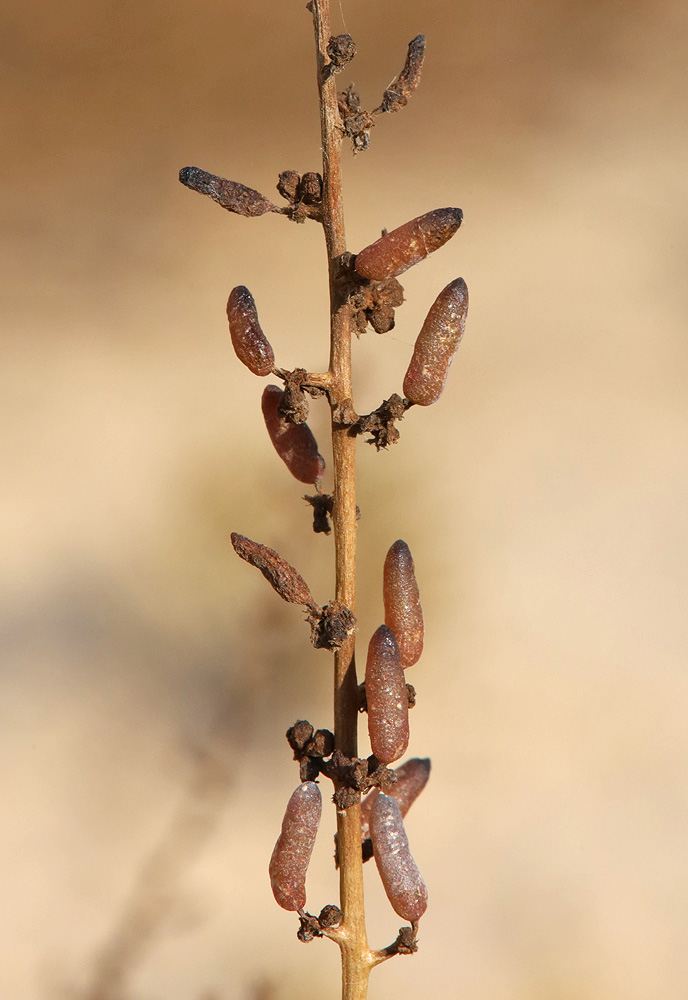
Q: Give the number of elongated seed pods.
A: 12